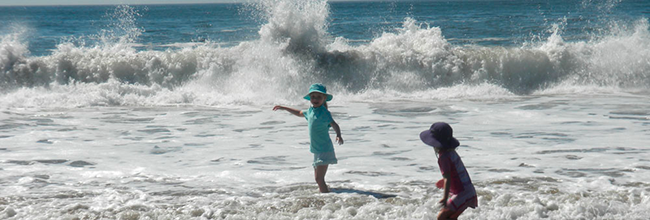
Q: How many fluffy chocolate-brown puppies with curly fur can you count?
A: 0